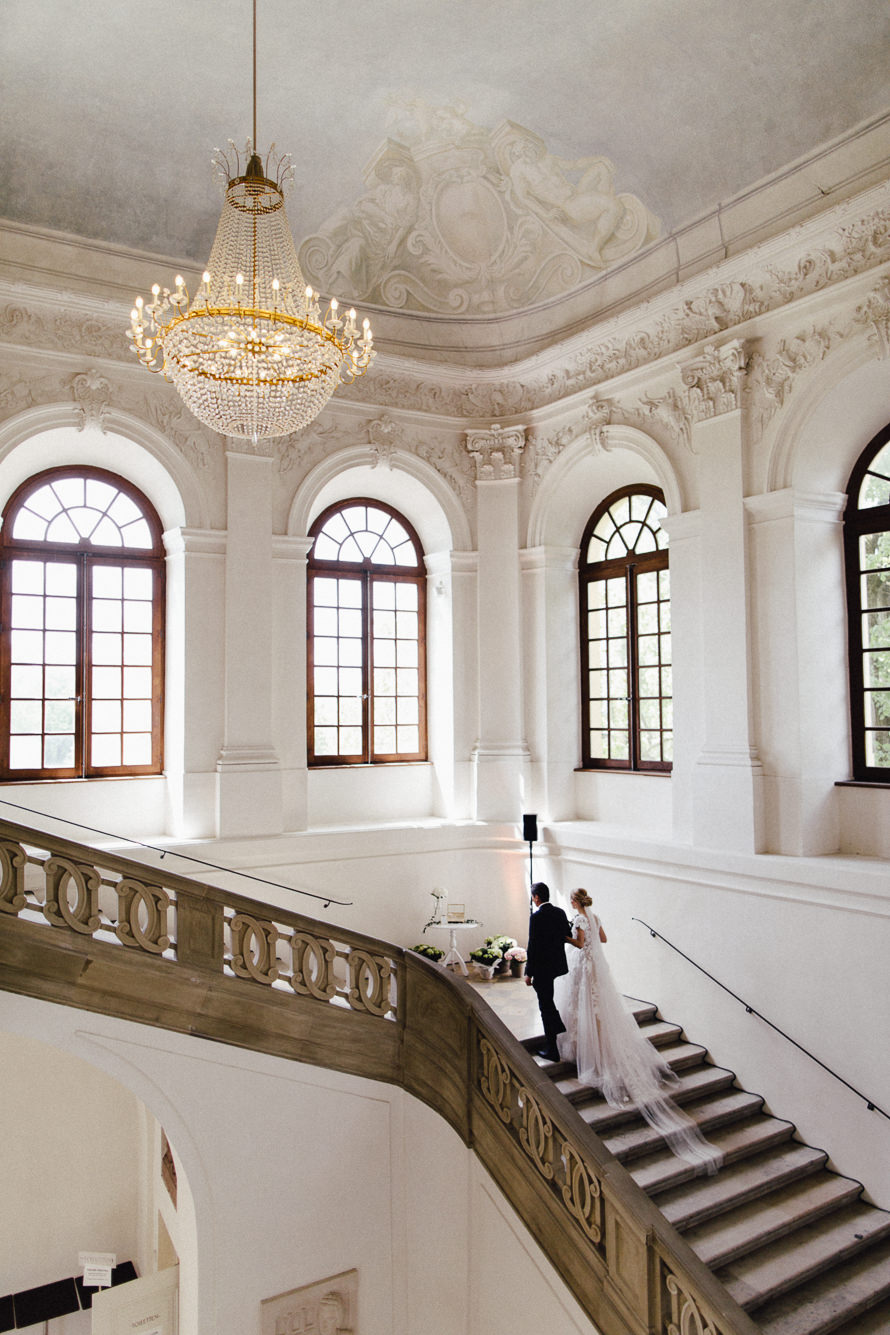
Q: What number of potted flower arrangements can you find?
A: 4